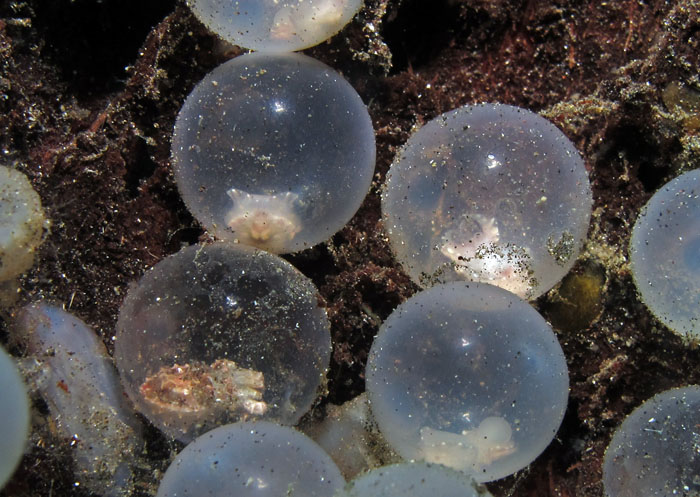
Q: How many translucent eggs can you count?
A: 11